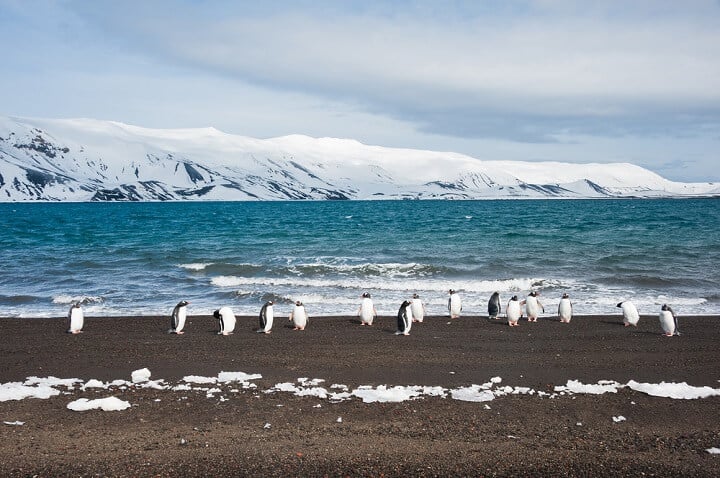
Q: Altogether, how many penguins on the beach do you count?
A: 15